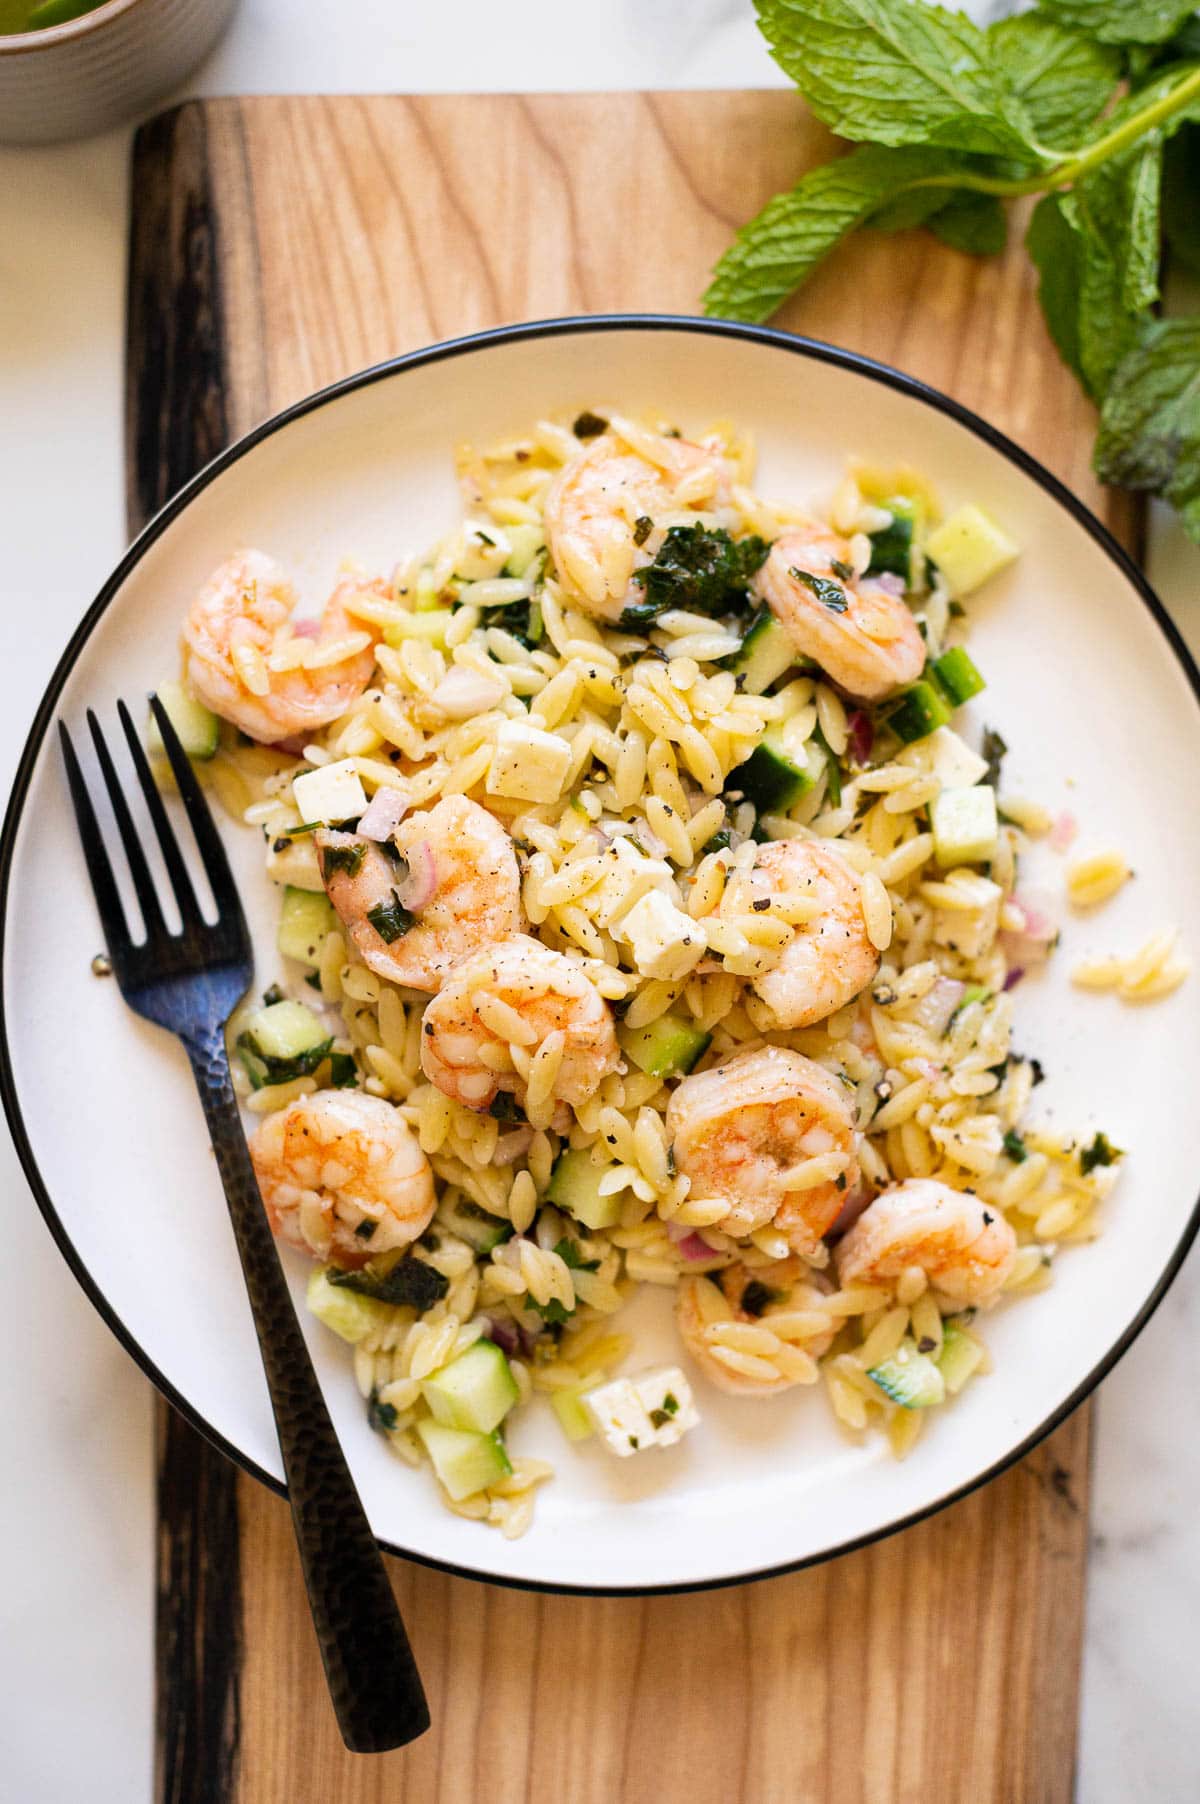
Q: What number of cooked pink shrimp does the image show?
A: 10